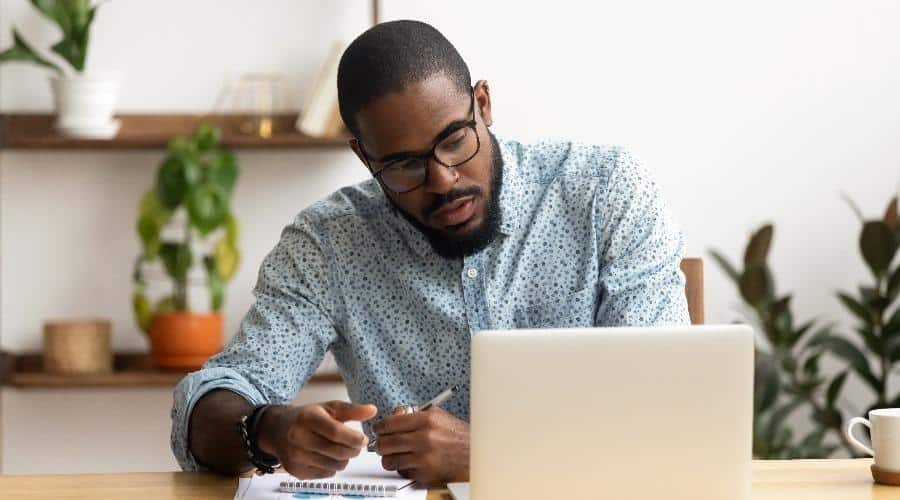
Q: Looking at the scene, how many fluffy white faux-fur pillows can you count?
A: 0